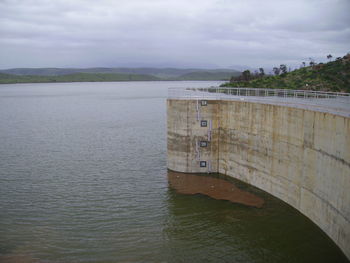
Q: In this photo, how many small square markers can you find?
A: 4